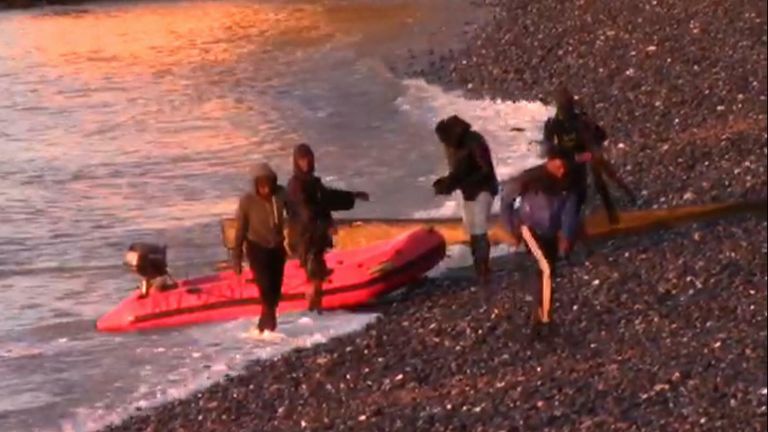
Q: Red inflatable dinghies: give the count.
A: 1